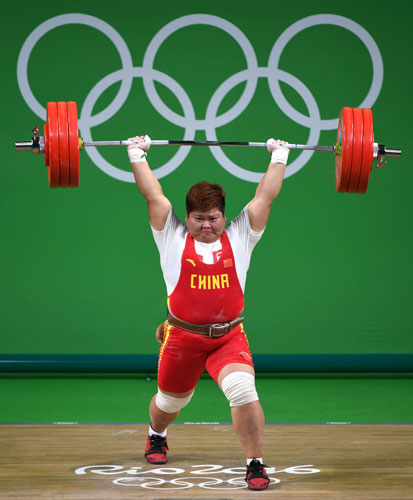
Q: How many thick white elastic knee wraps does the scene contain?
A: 2